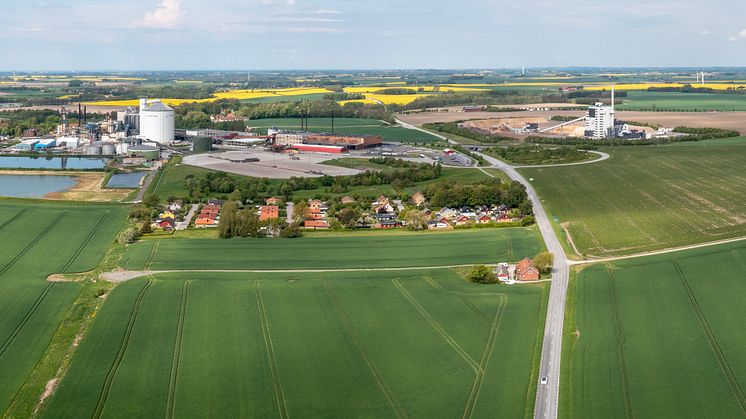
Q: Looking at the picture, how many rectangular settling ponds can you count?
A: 3